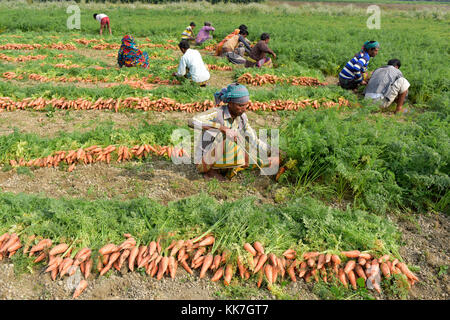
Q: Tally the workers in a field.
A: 11